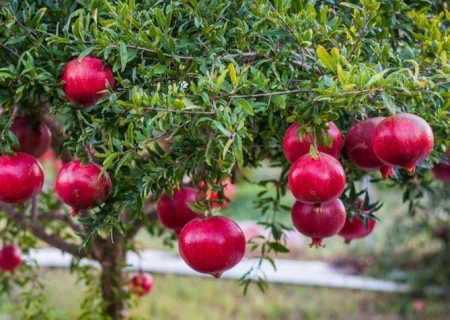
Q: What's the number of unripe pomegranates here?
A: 0